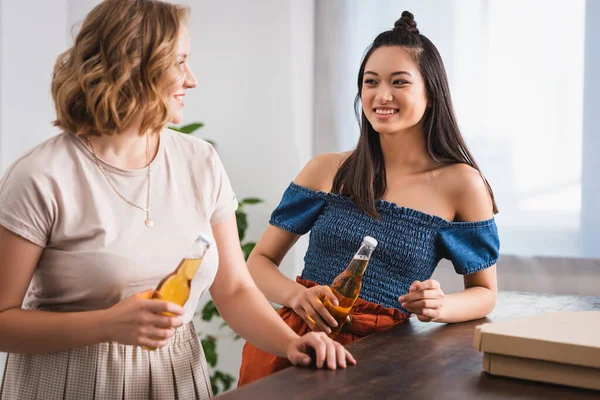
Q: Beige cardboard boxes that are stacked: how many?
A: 2